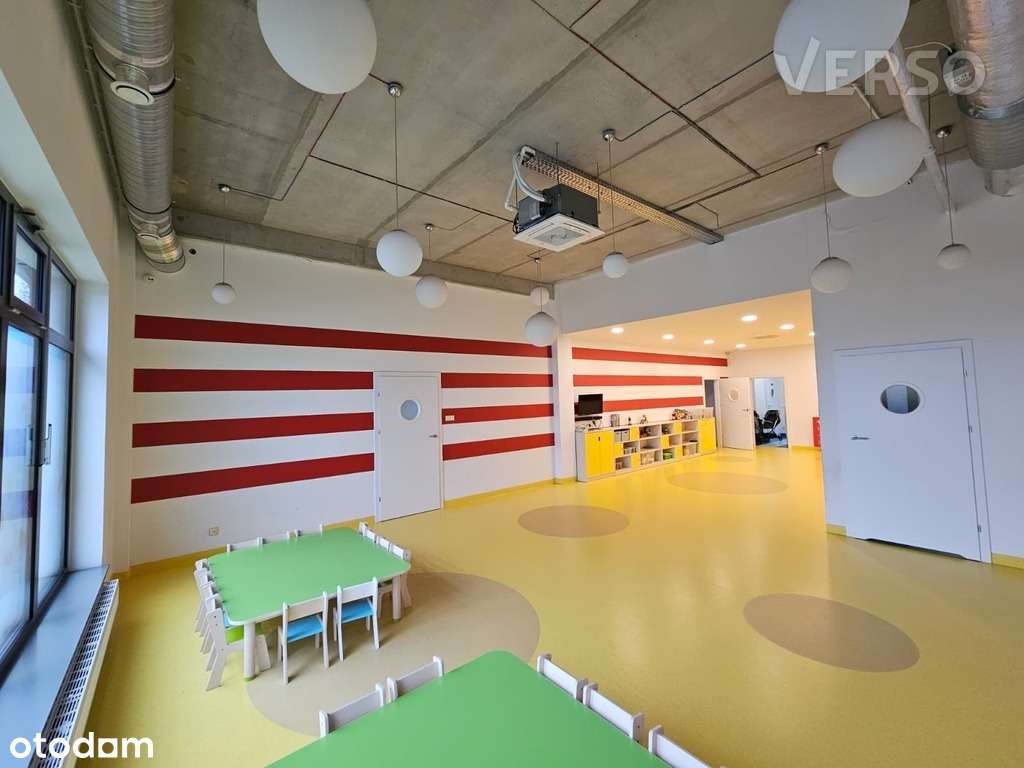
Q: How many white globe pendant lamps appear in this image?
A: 11